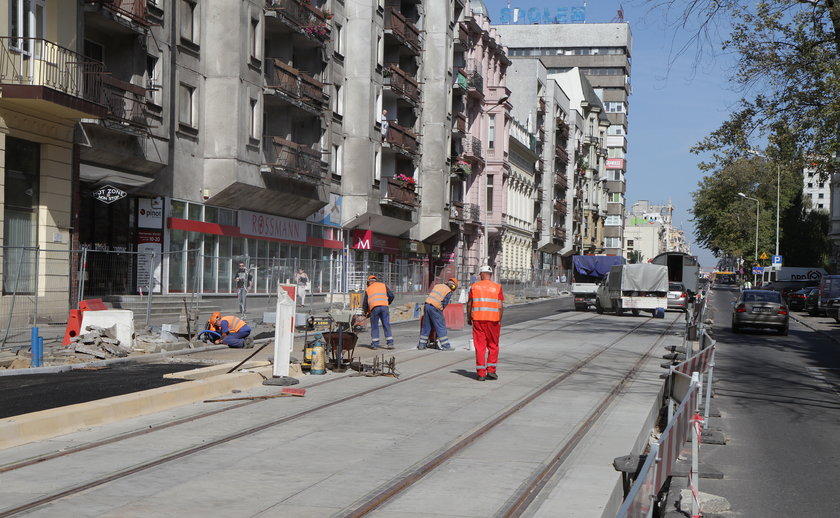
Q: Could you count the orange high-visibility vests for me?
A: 4